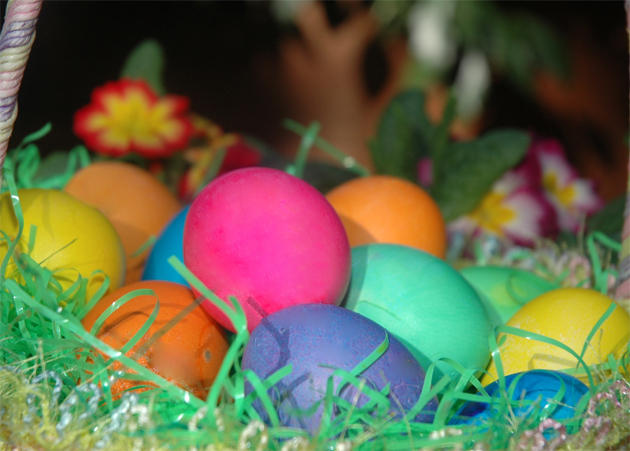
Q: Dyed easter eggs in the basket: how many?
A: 11